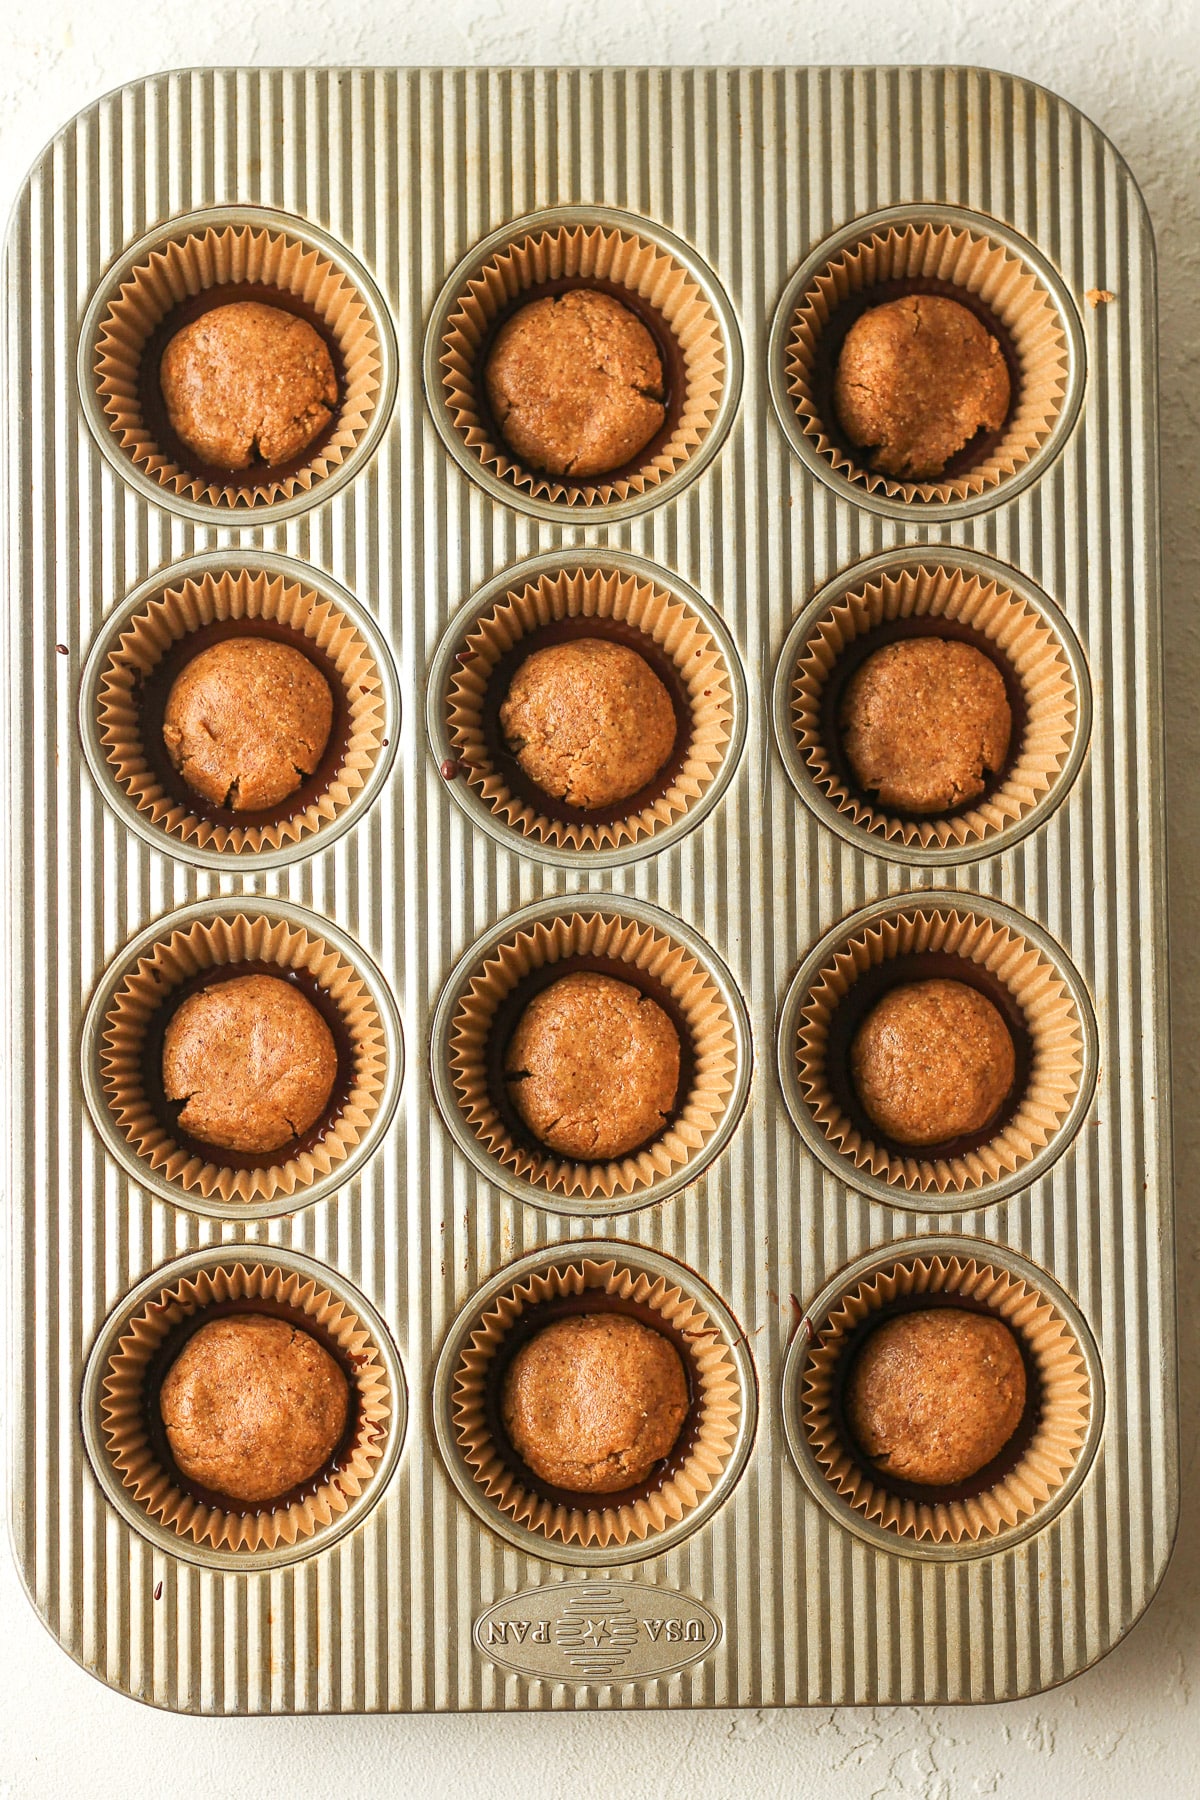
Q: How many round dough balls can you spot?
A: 12